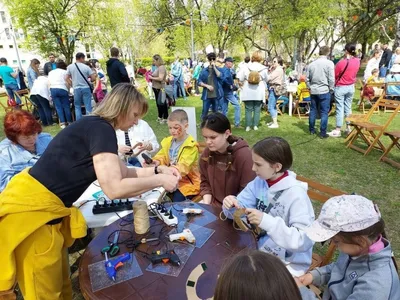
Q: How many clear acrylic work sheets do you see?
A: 4